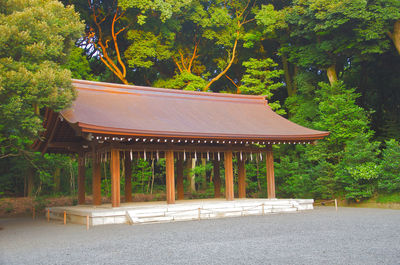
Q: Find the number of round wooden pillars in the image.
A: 10